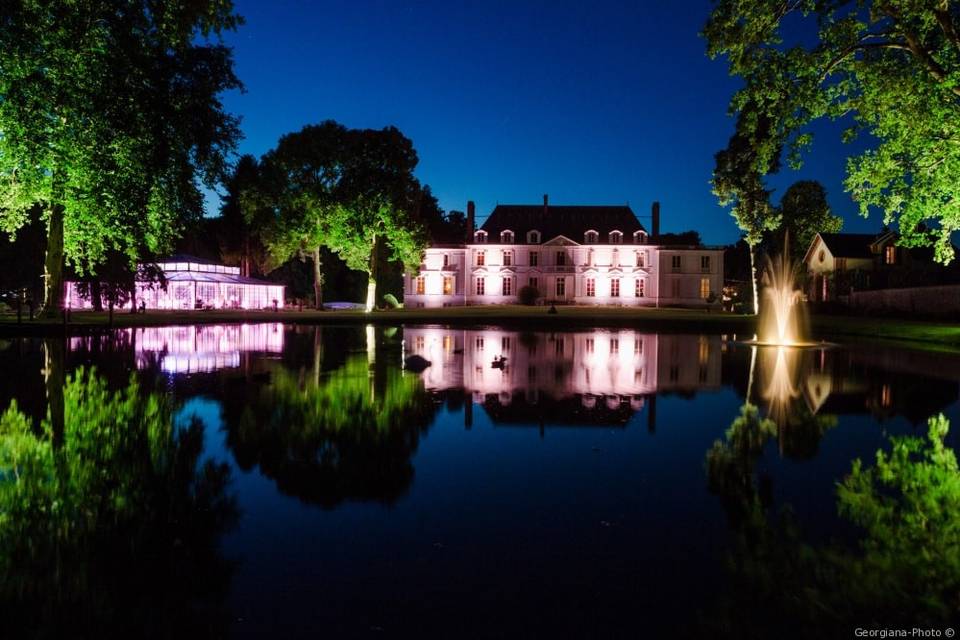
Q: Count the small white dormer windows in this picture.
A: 6